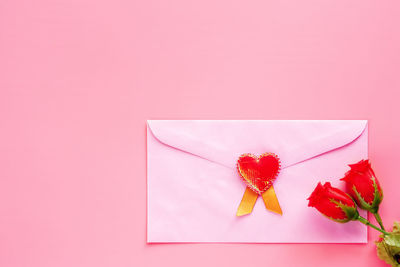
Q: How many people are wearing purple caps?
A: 0